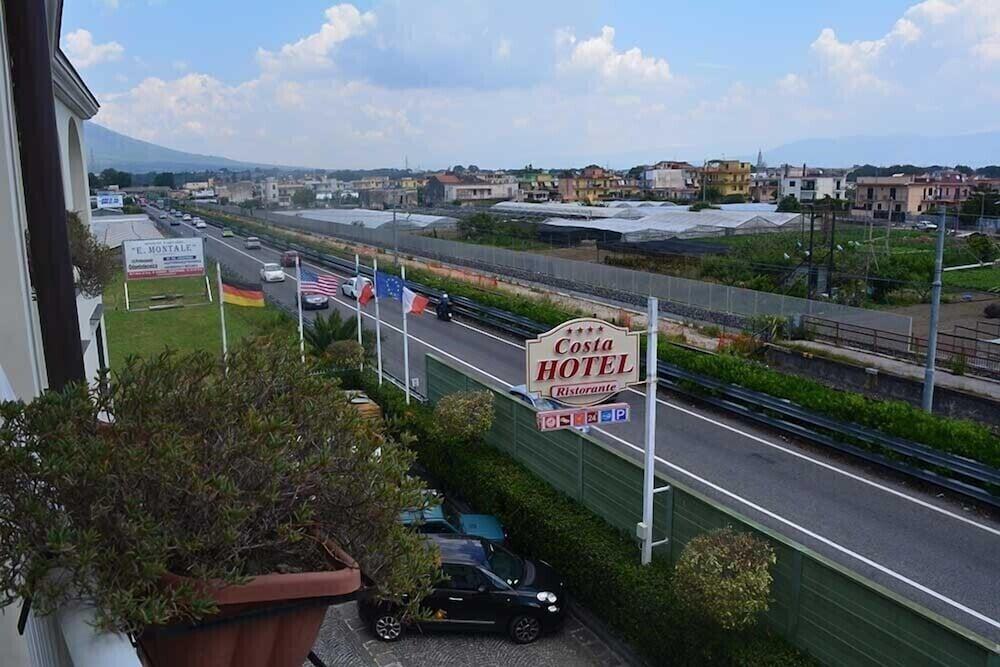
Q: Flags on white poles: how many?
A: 5